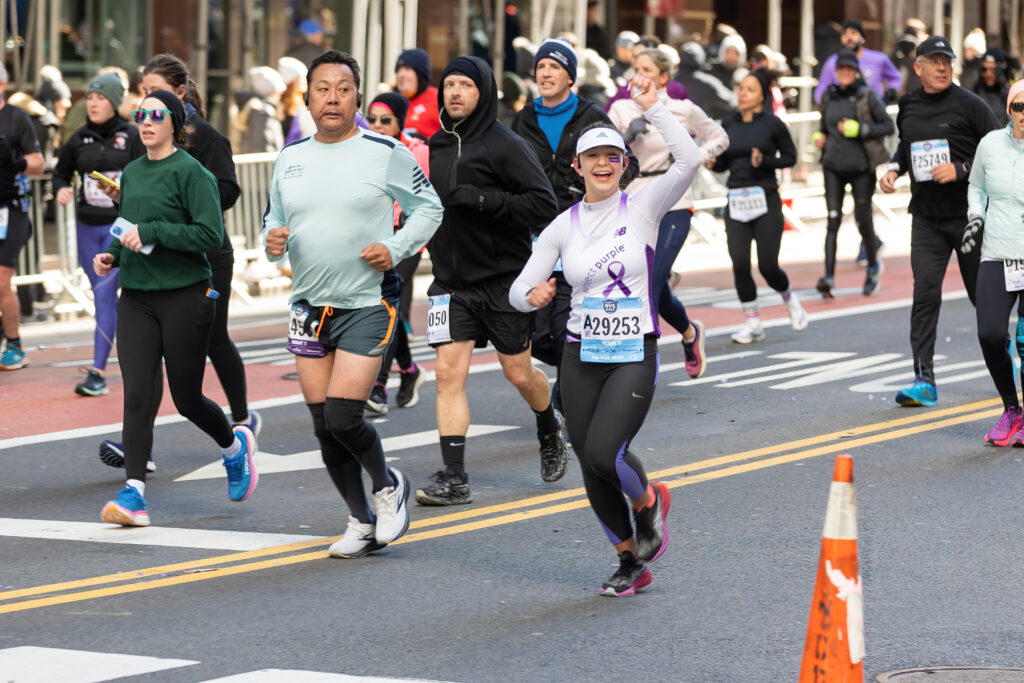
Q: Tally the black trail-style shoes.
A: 2